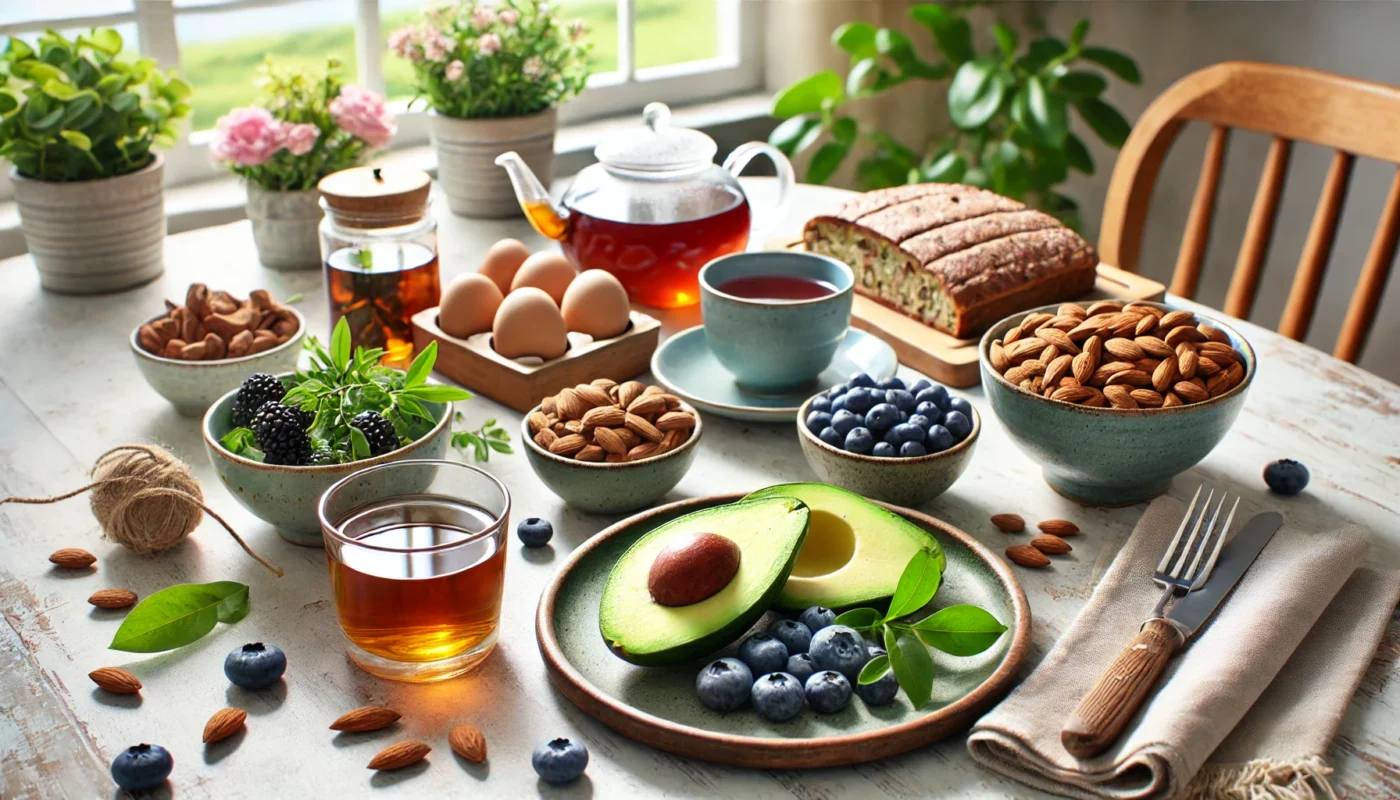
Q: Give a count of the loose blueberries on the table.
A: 5